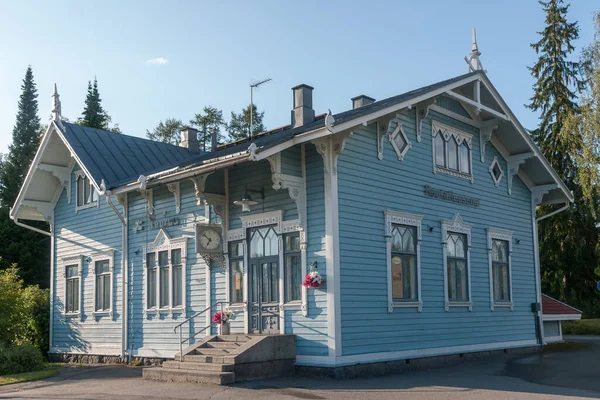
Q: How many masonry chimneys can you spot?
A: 3